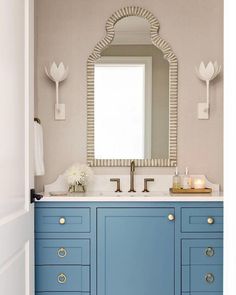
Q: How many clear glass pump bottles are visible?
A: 2